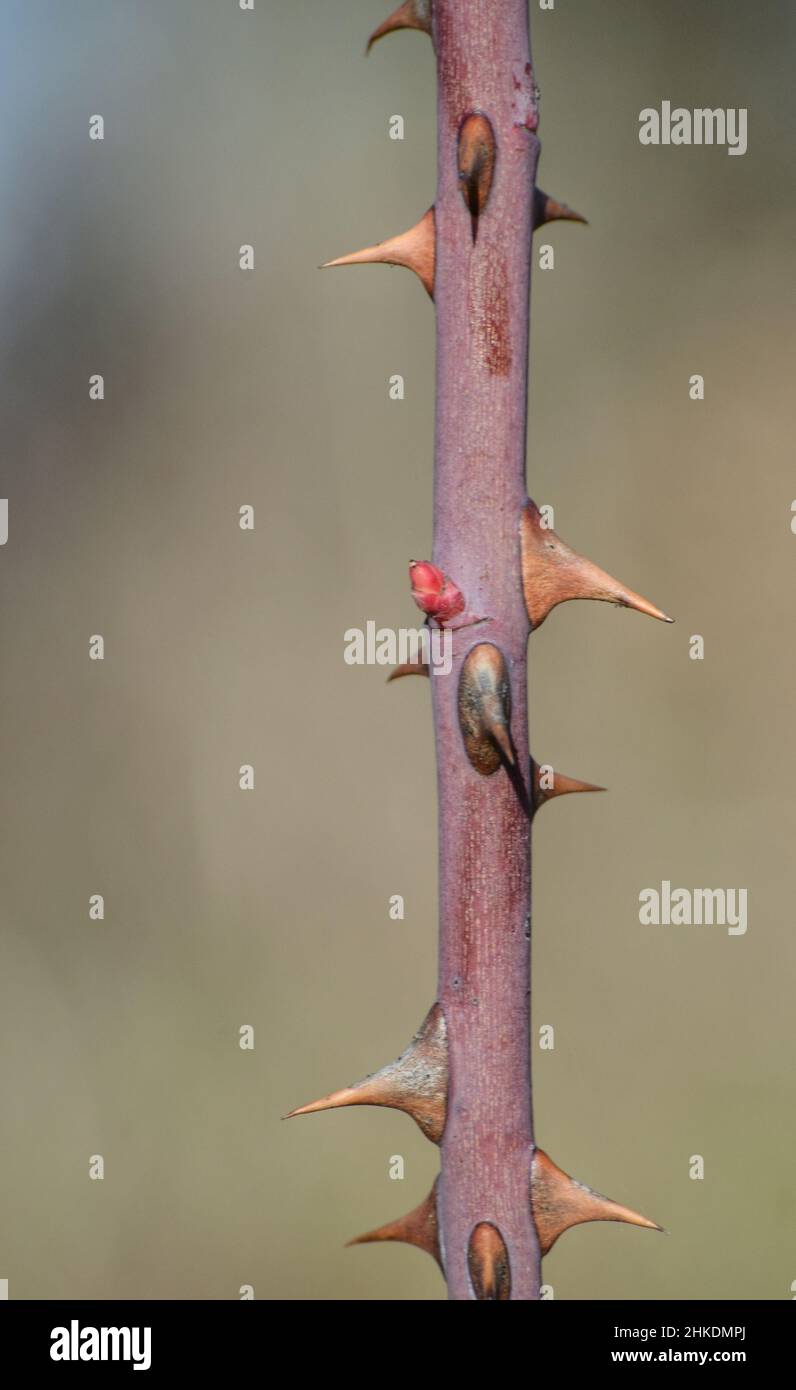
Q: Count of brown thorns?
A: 12